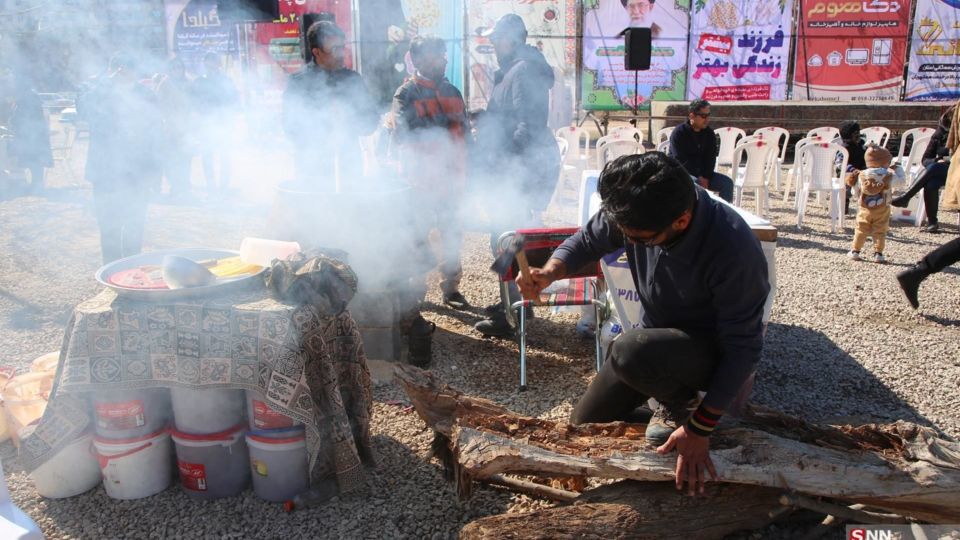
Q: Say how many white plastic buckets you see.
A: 7